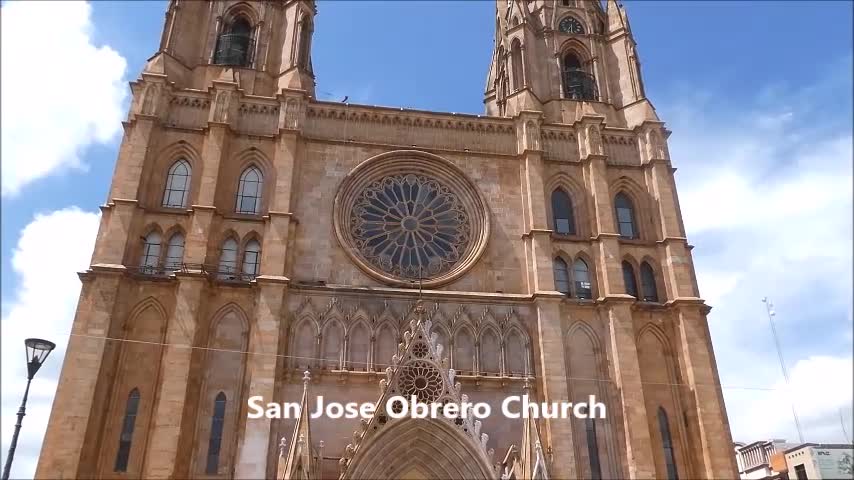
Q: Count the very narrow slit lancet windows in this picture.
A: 4